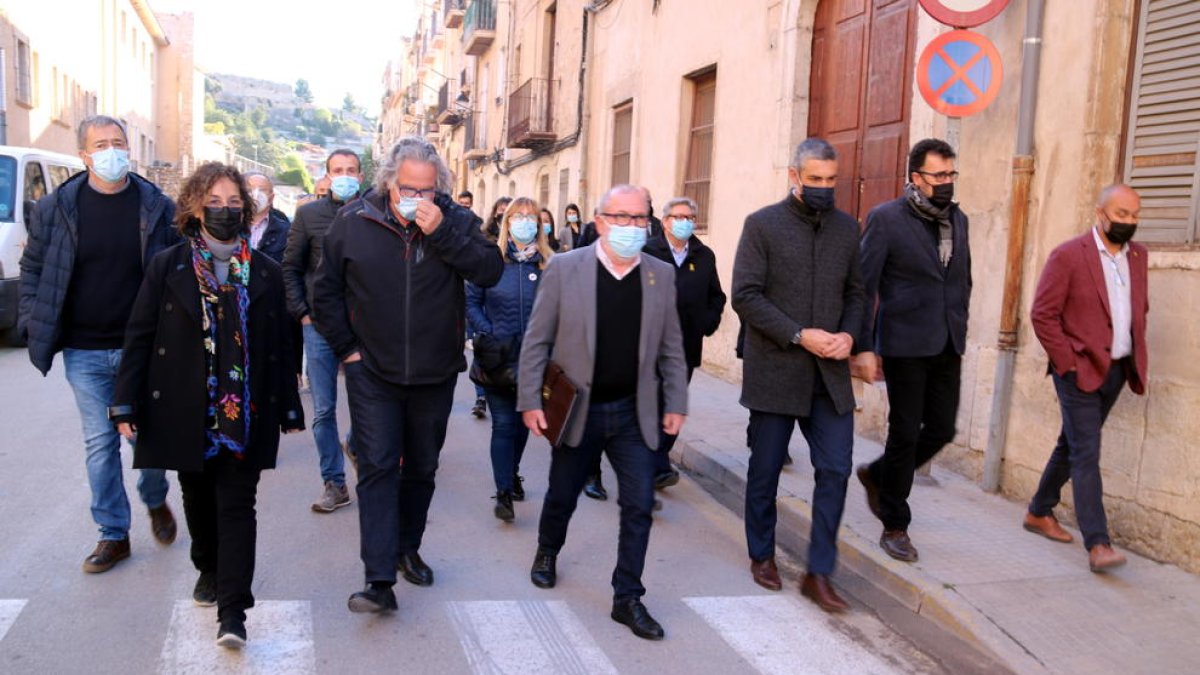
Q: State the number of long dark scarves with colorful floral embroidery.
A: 1